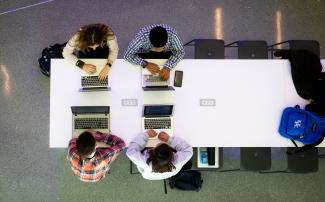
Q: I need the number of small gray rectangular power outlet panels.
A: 2